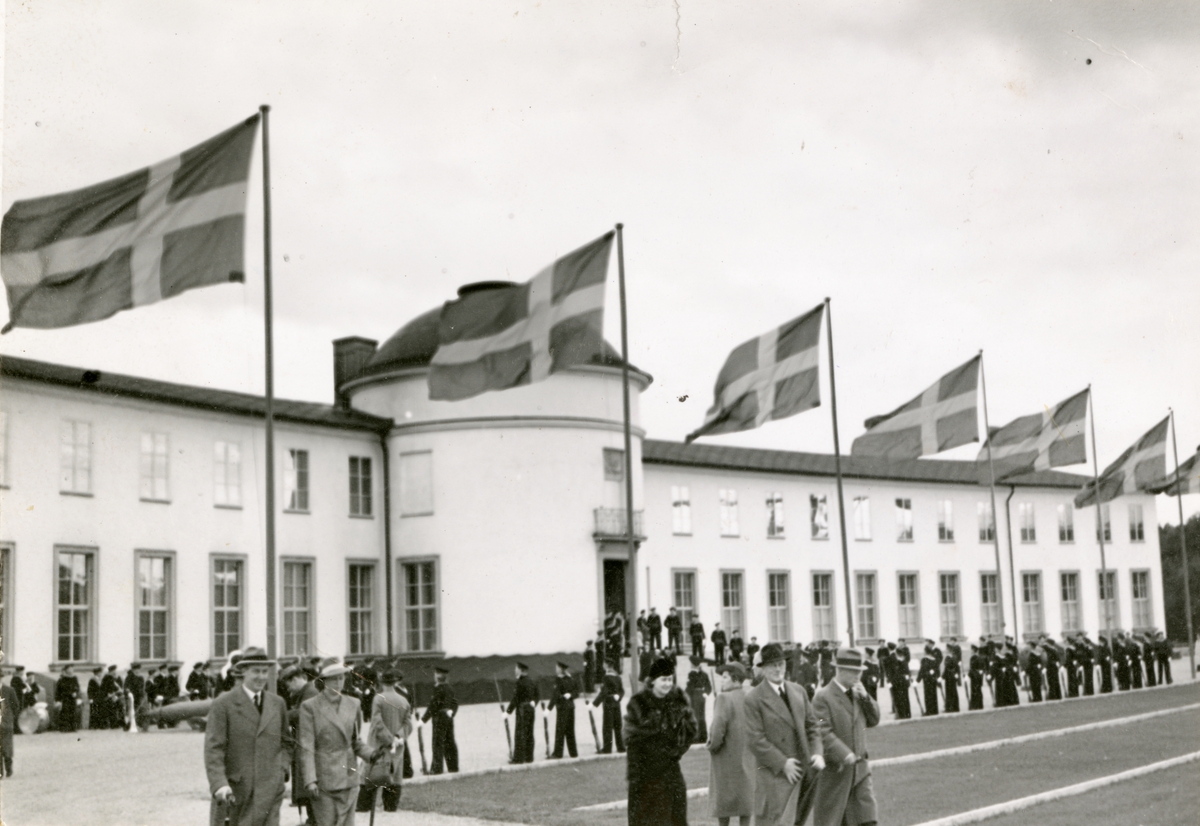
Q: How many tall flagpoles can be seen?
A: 6